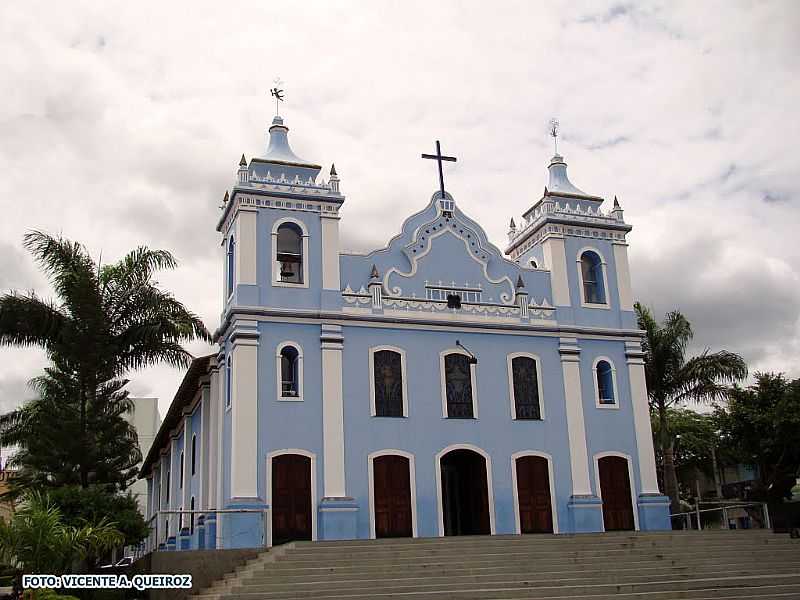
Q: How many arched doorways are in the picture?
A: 5